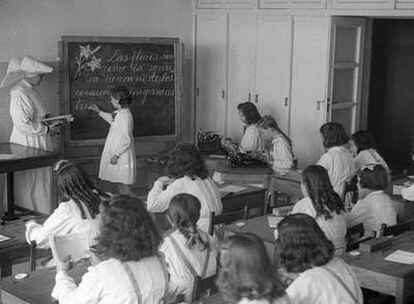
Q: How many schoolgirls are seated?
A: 12